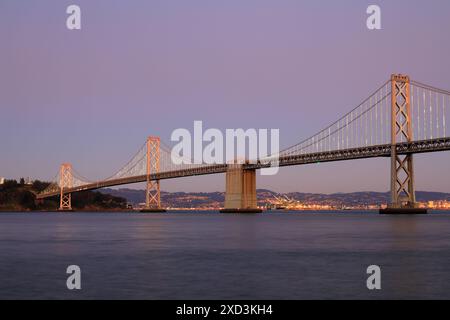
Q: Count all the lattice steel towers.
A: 3